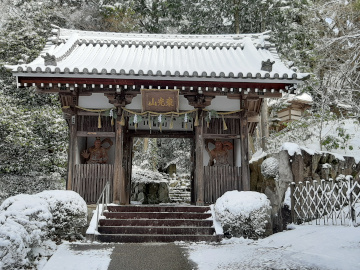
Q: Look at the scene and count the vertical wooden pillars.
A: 4